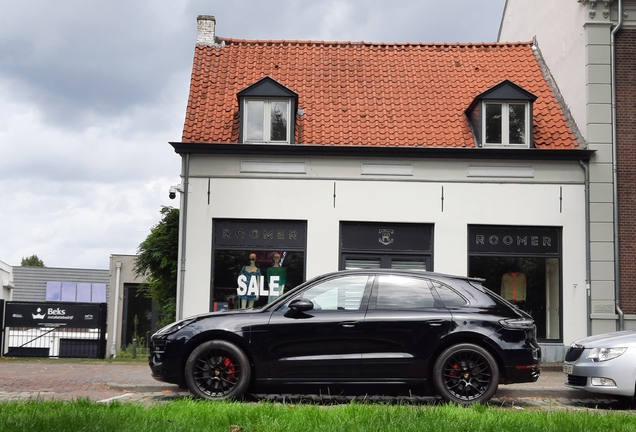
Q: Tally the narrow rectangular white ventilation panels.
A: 3